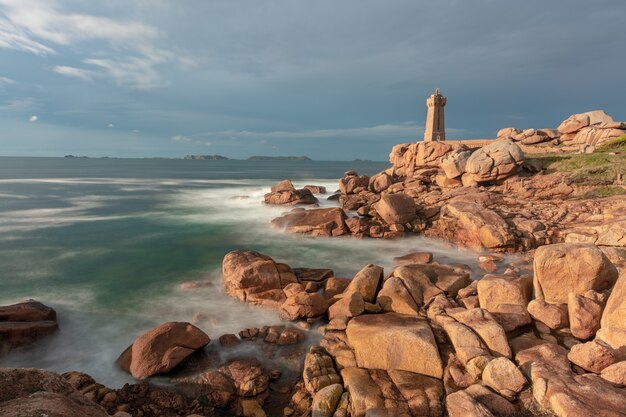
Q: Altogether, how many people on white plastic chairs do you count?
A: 0